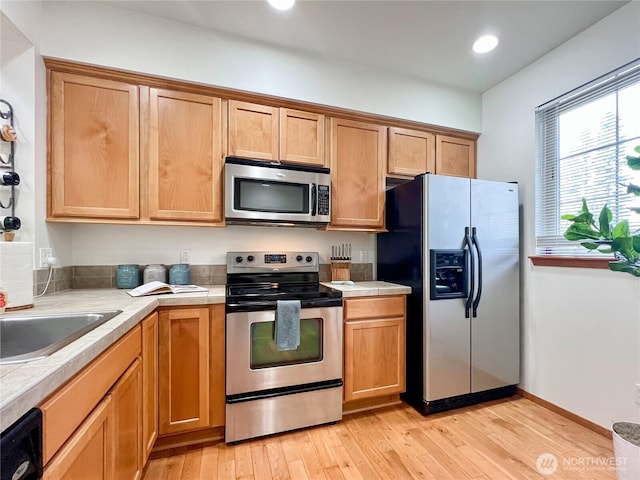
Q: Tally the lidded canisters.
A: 3